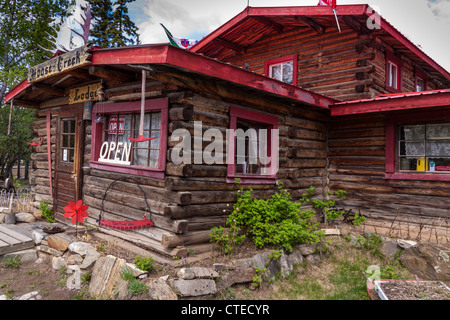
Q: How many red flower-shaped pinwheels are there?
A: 1